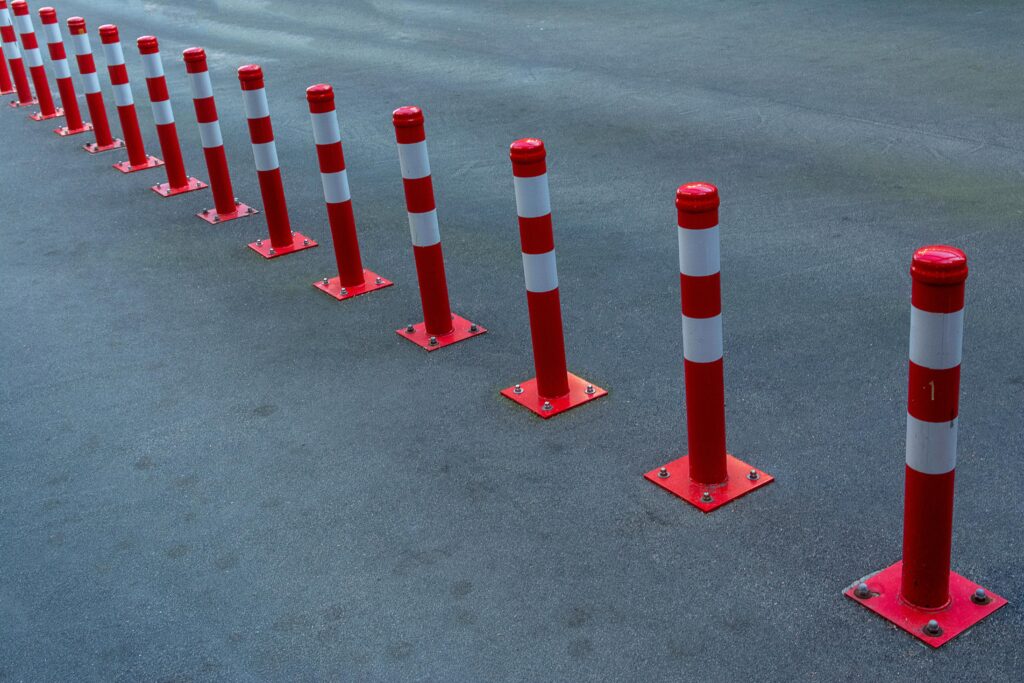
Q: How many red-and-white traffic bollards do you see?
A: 14